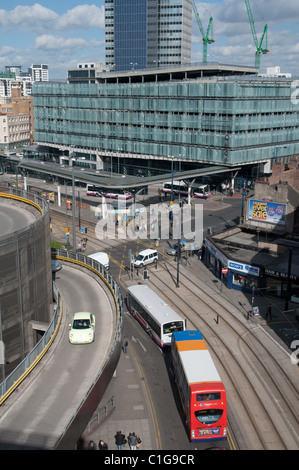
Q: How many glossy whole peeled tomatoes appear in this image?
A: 0